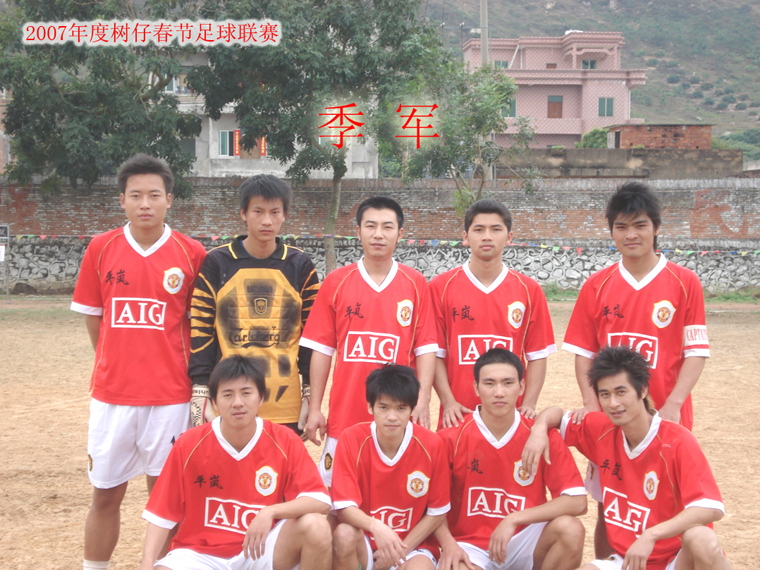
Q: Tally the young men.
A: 9